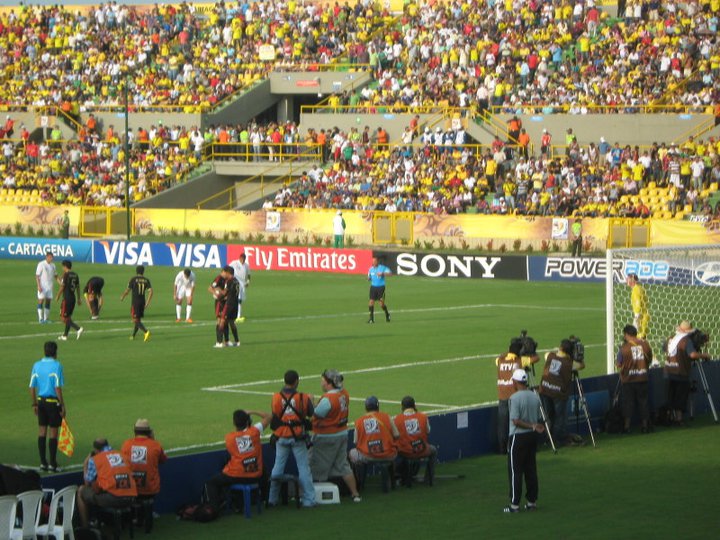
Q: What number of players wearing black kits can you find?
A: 5